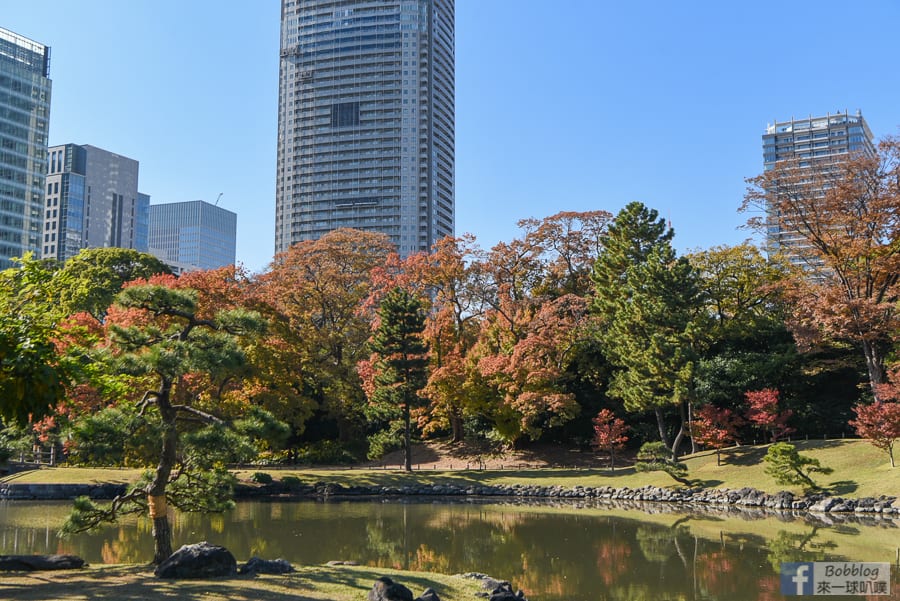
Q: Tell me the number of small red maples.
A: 4